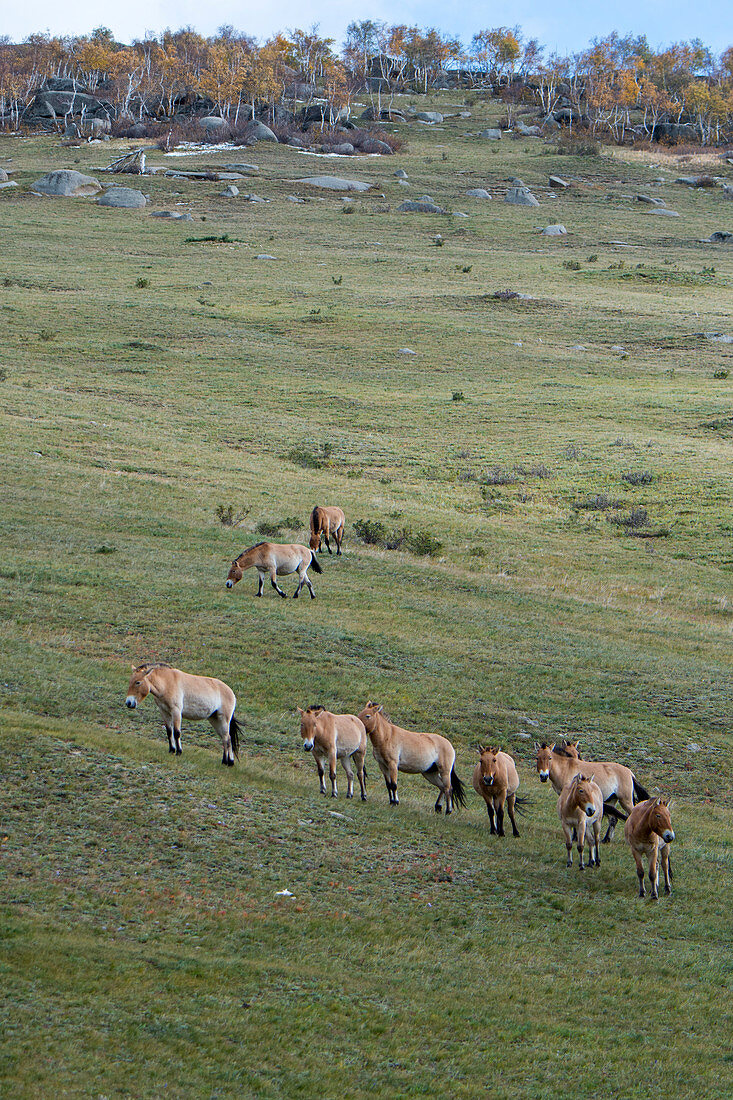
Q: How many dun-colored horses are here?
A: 10